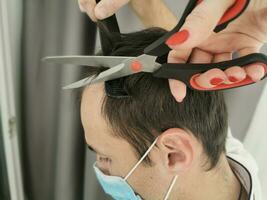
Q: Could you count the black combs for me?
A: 1